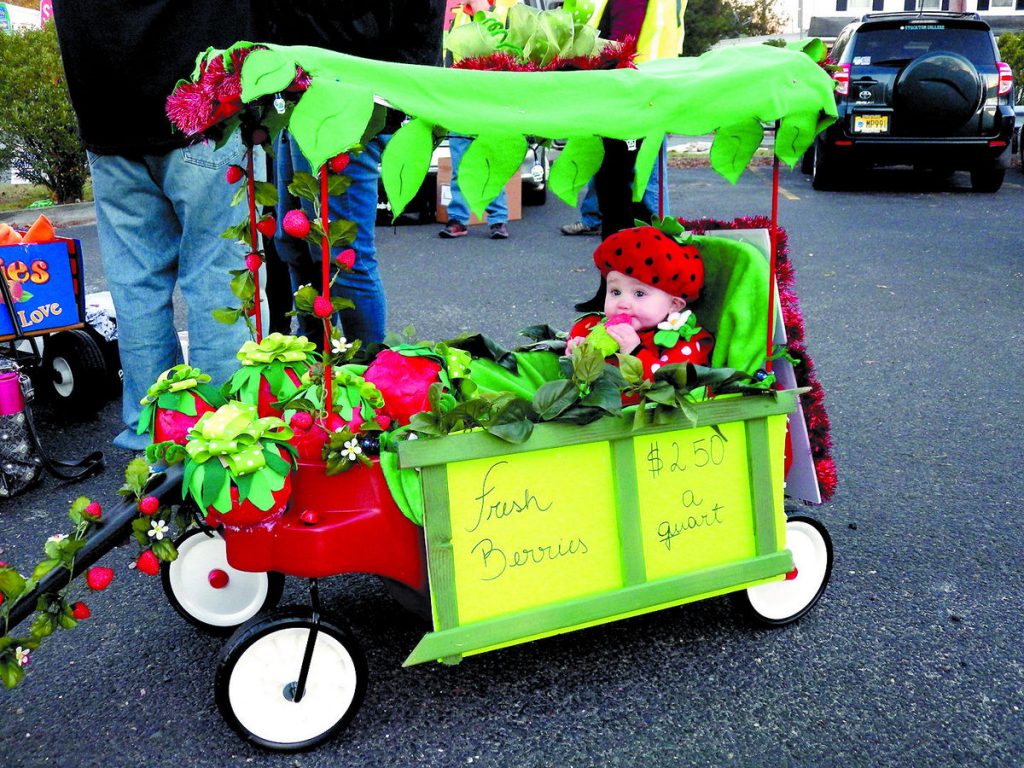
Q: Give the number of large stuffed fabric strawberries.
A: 5